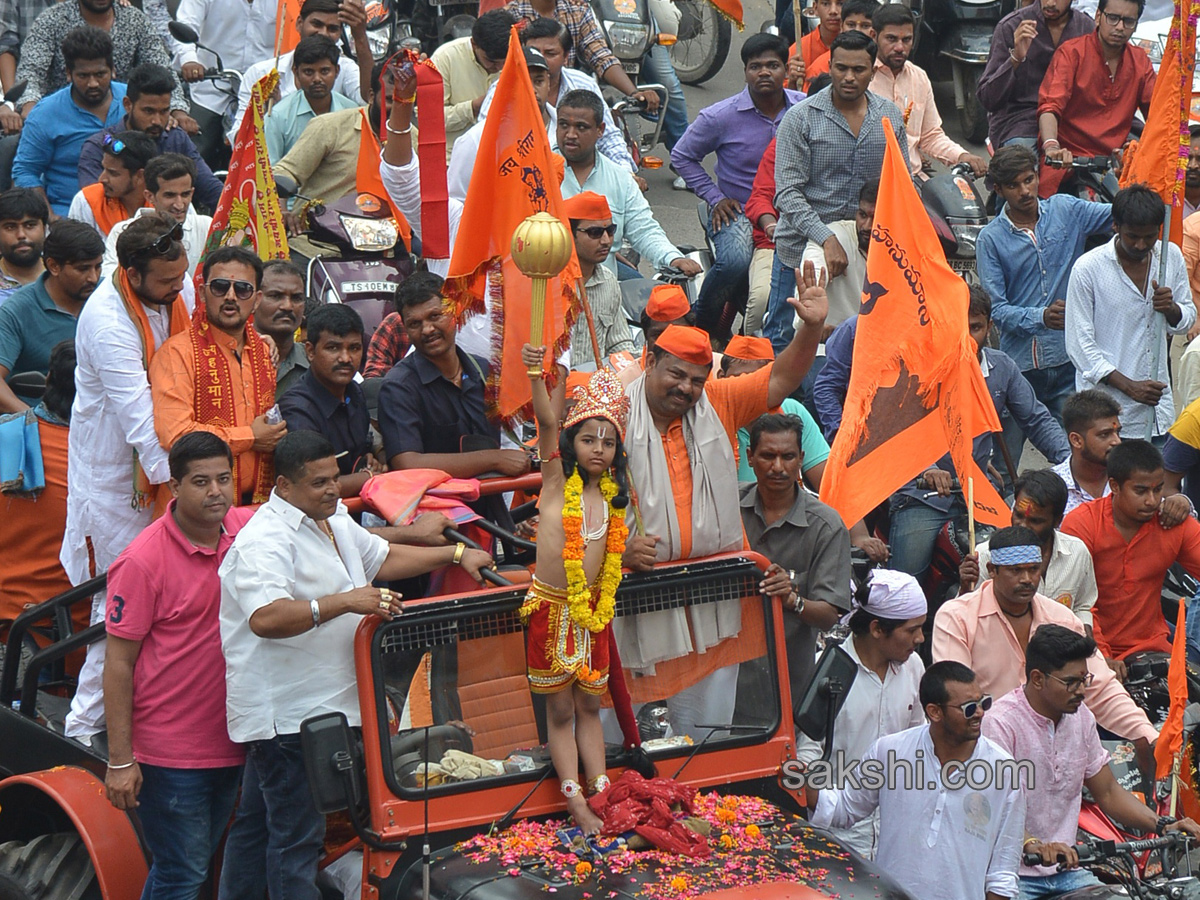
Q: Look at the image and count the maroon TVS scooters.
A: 1